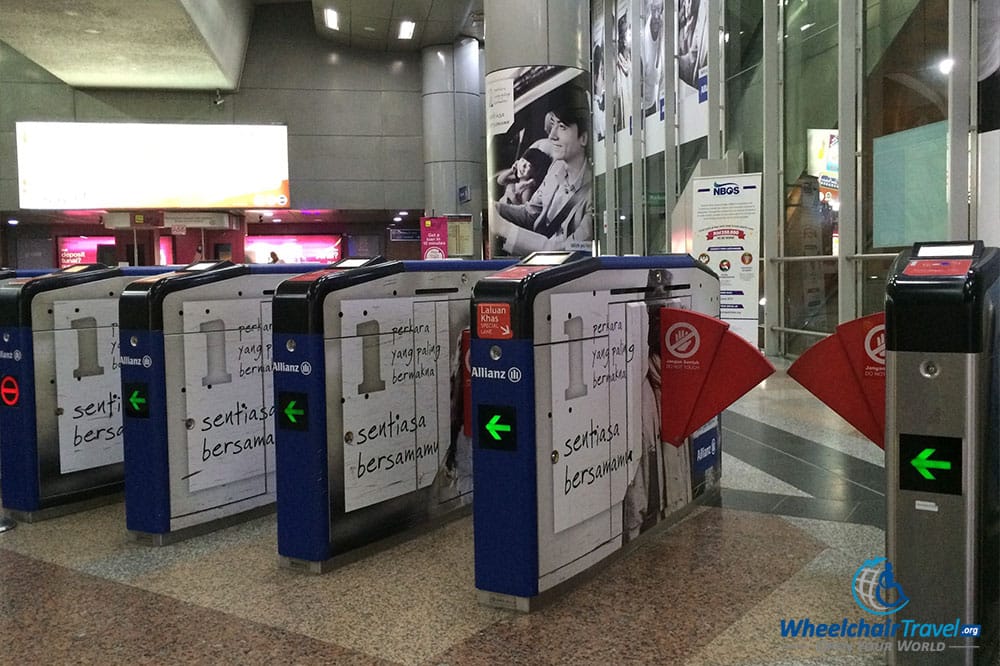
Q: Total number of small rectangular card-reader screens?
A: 5